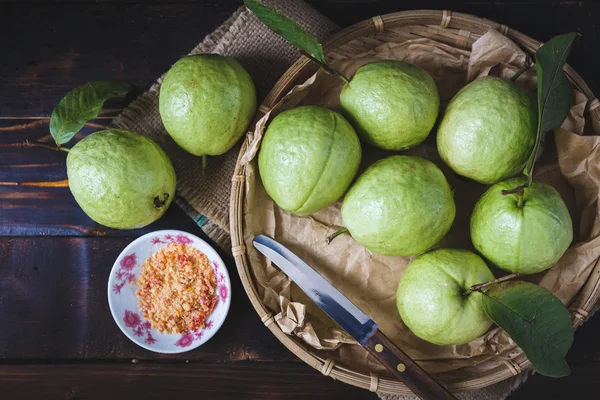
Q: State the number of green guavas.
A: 8